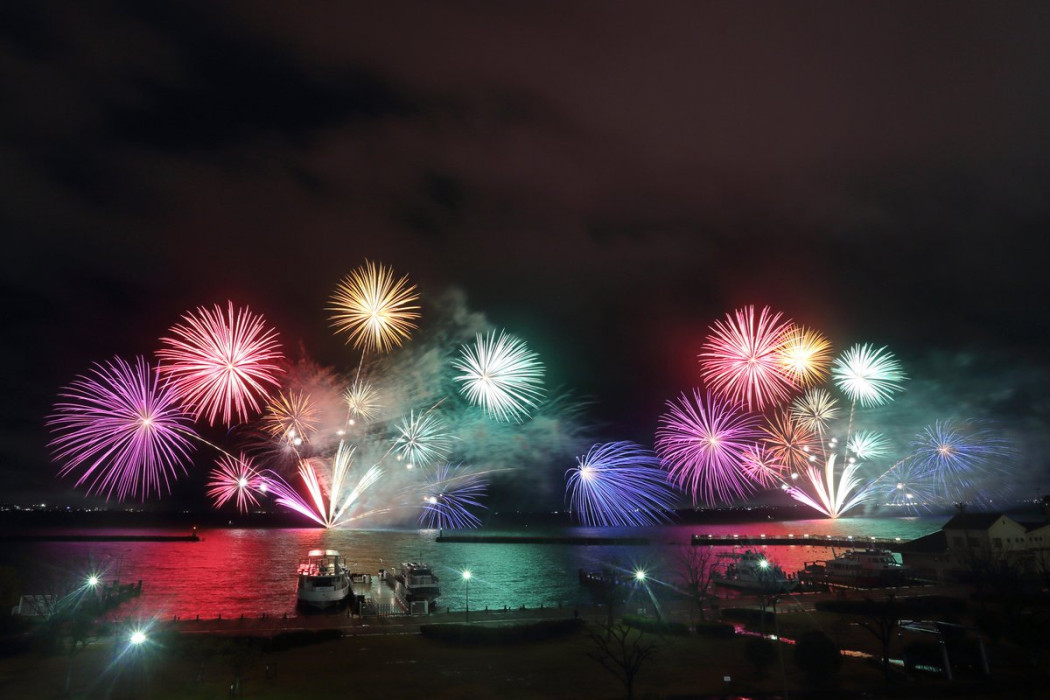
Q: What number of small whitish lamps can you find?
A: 5